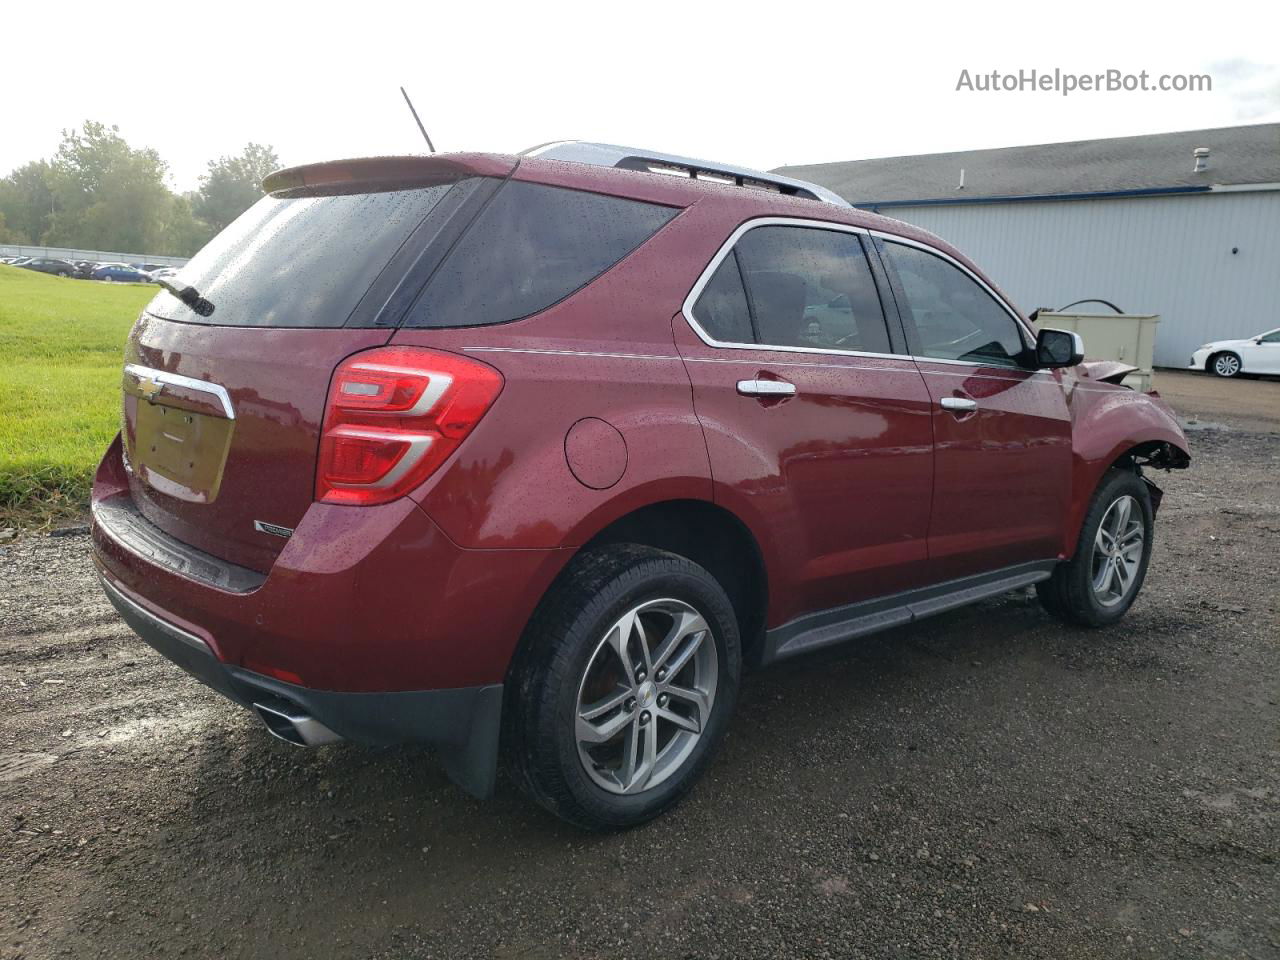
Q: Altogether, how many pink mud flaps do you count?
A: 0